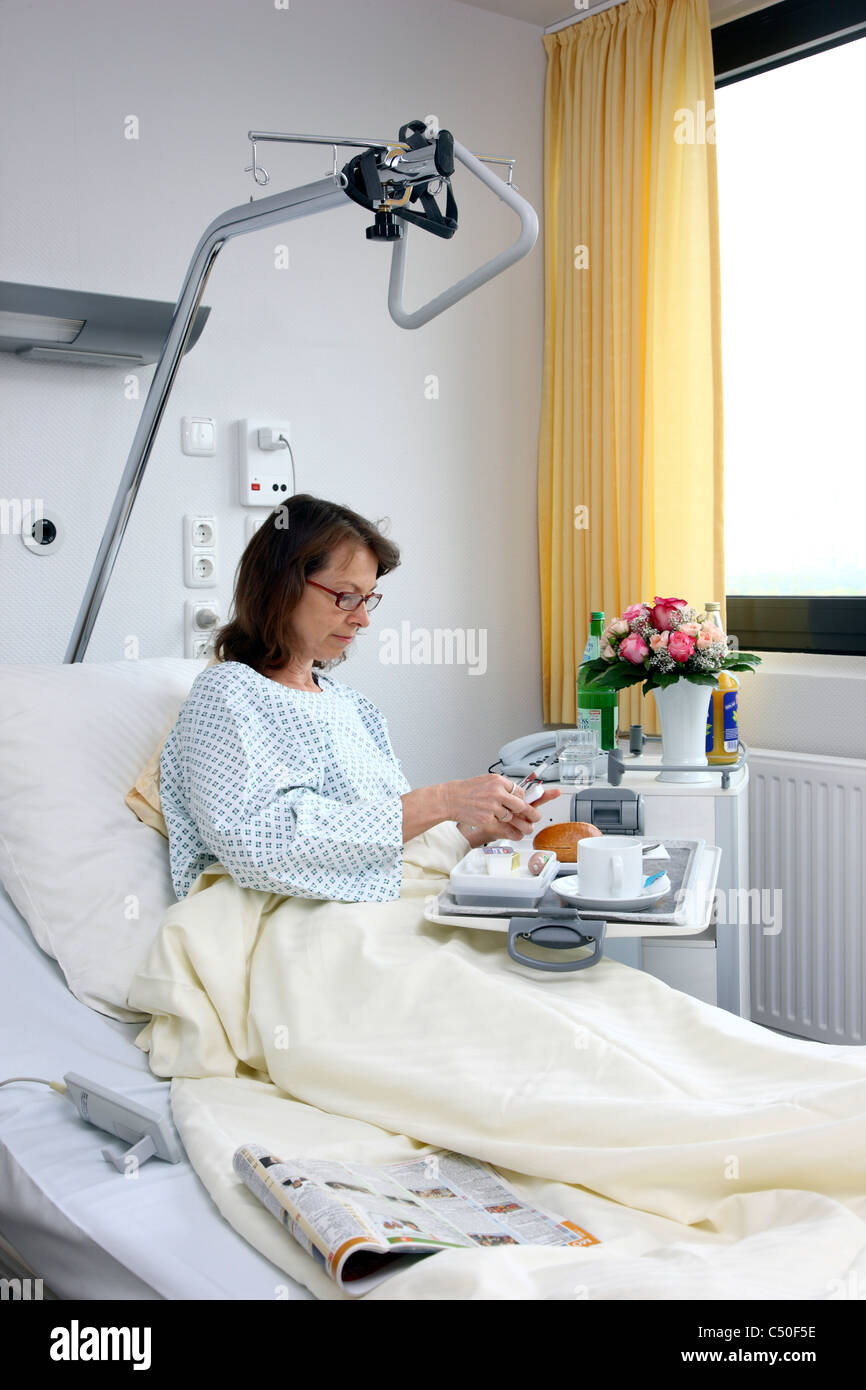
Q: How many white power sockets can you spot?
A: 4